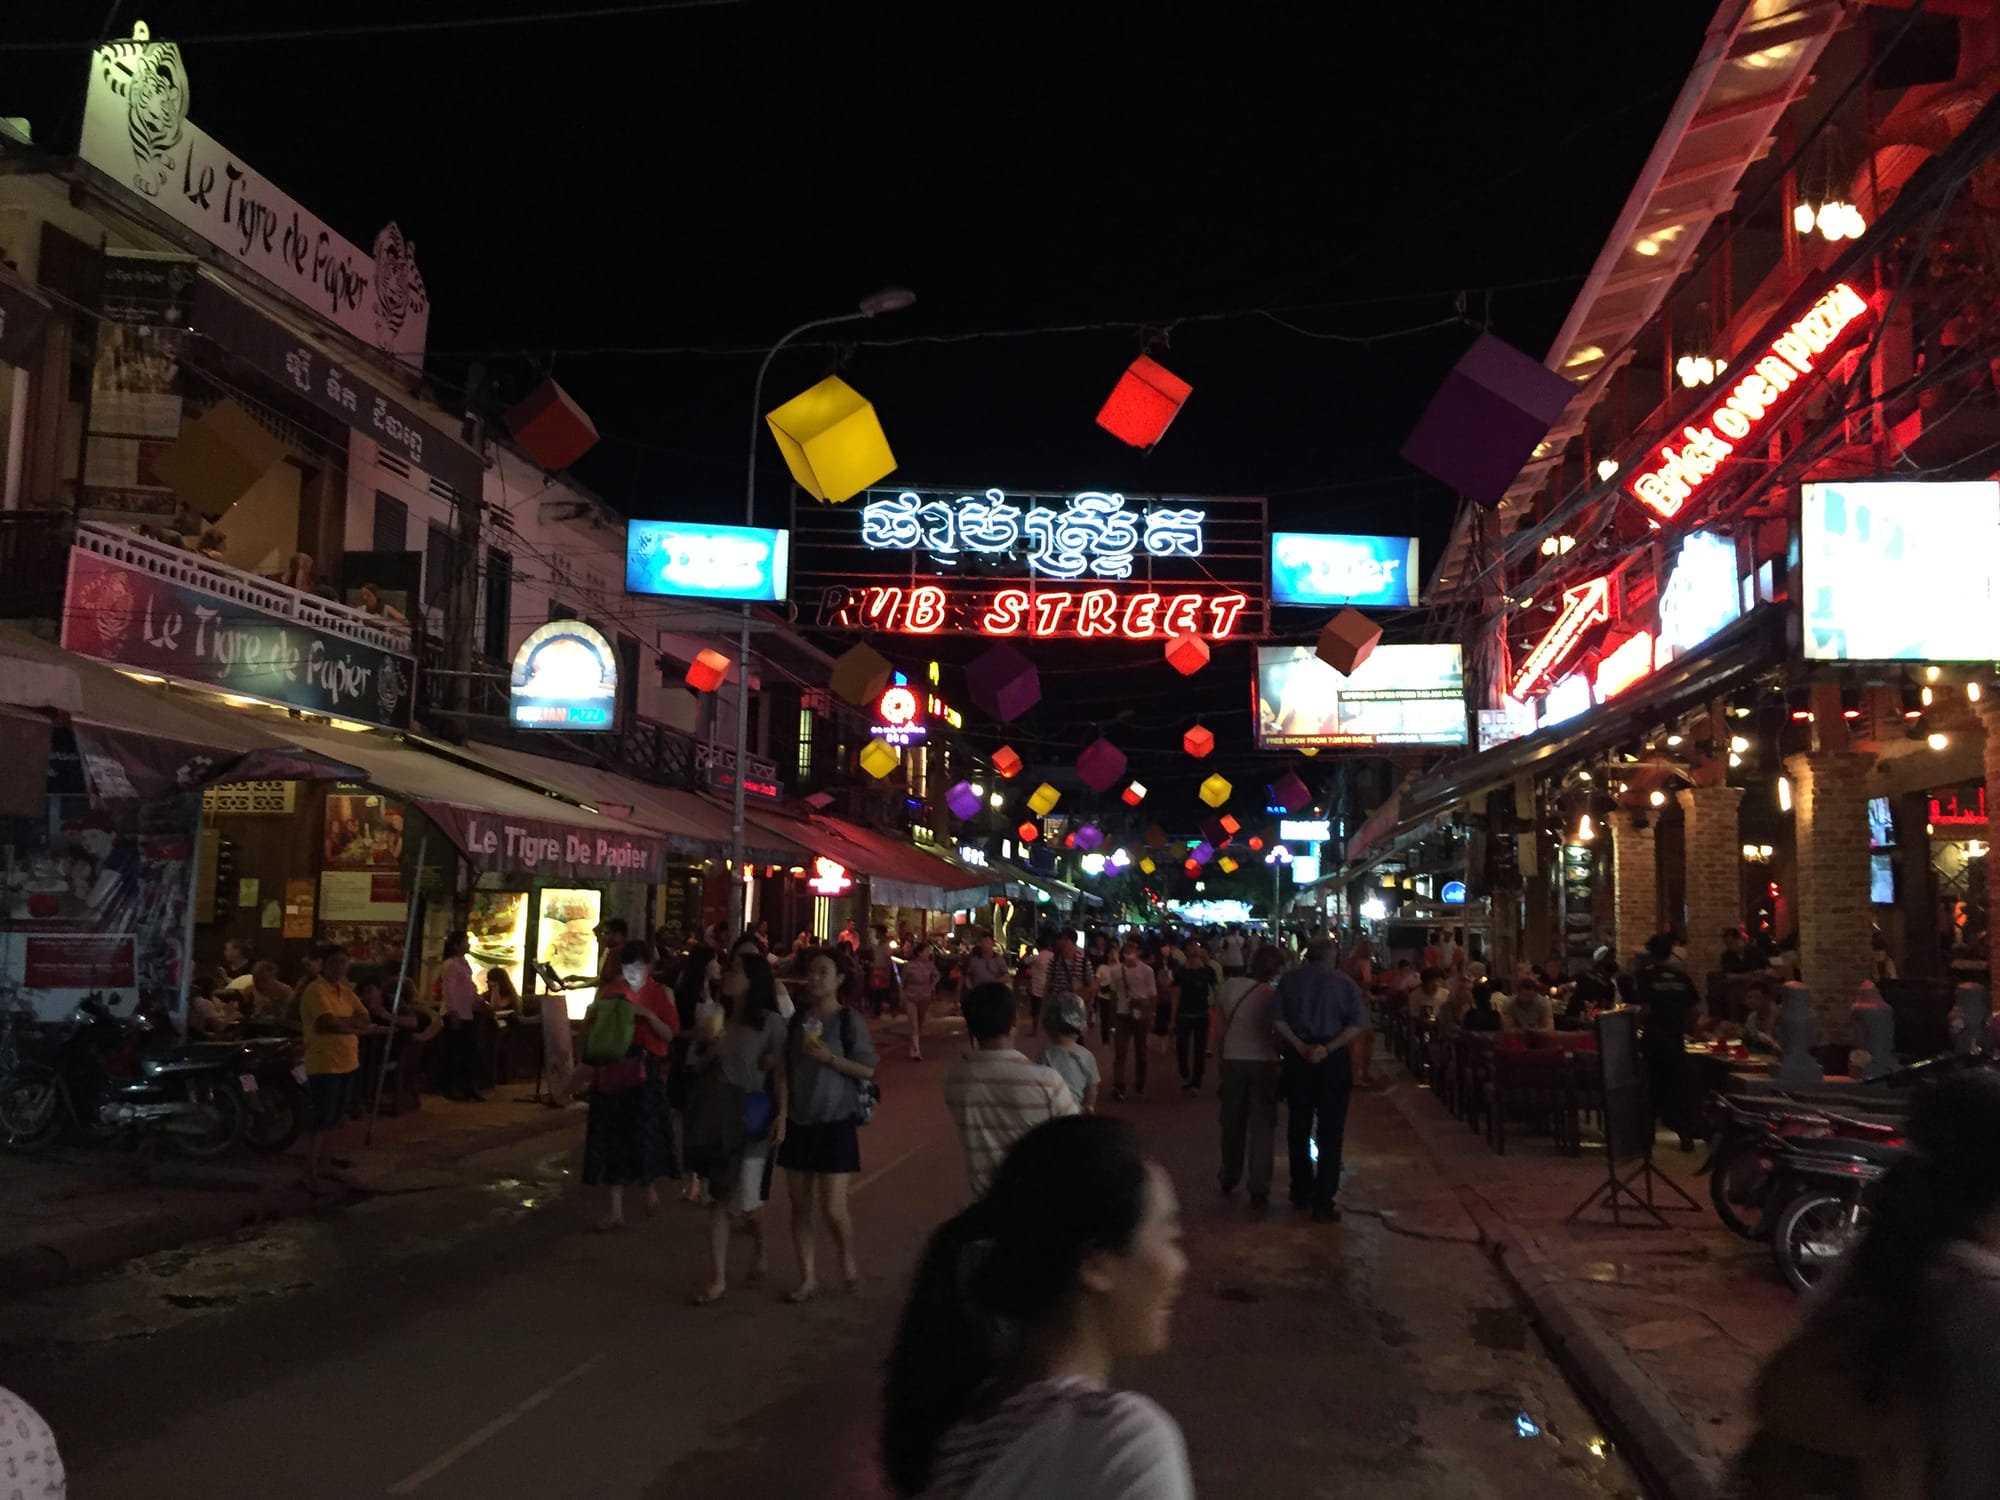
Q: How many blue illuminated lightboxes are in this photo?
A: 2